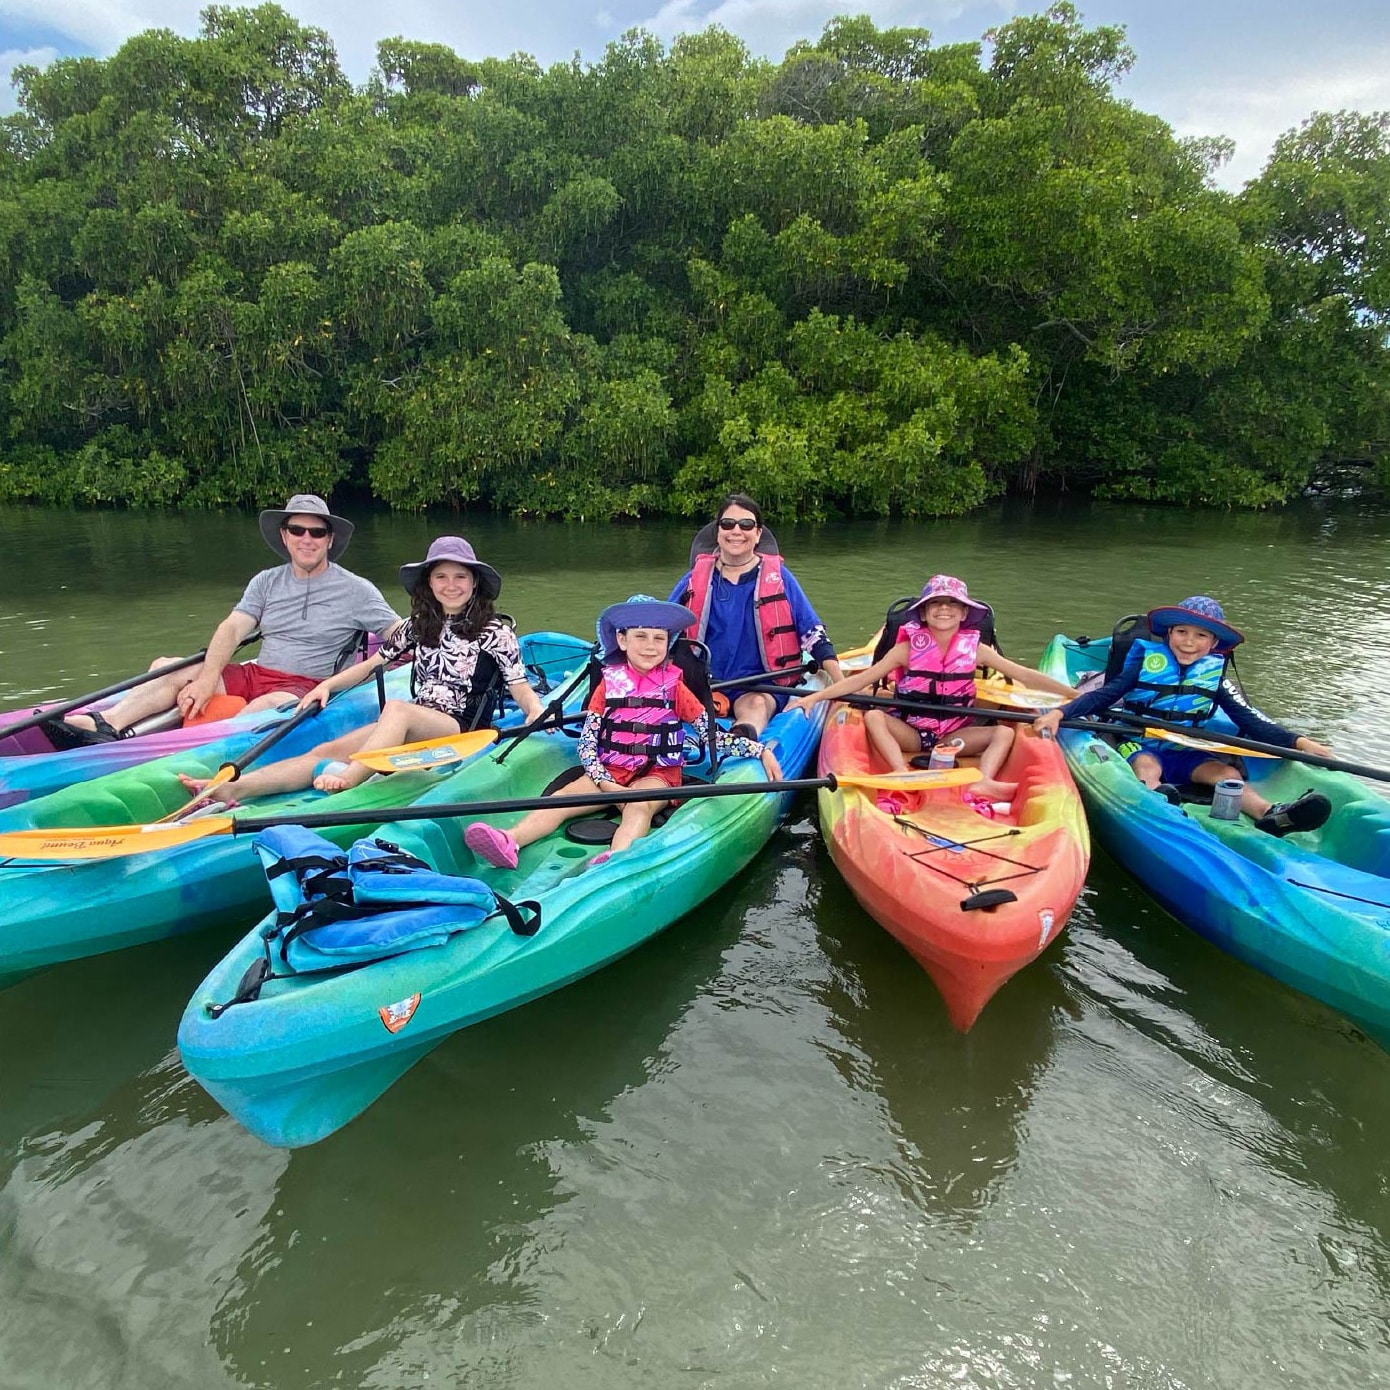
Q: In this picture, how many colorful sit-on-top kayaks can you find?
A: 5